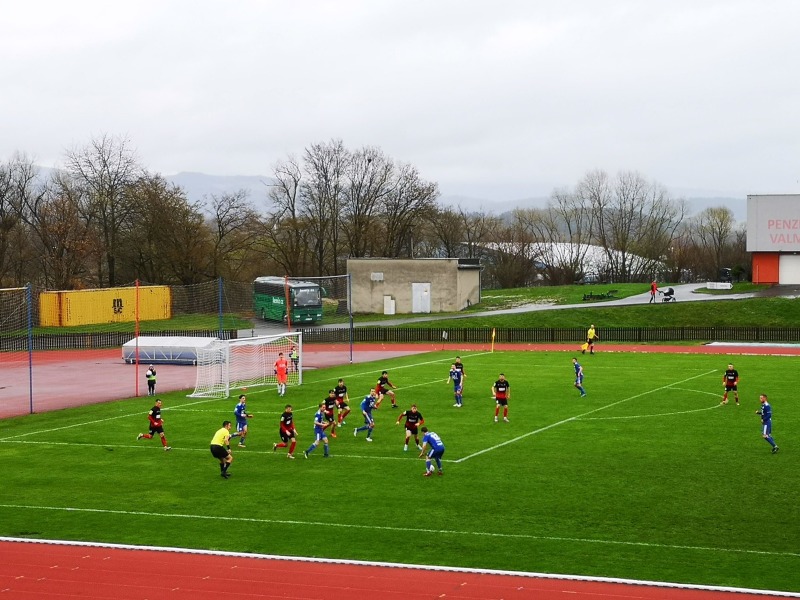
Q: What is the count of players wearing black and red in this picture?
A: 9